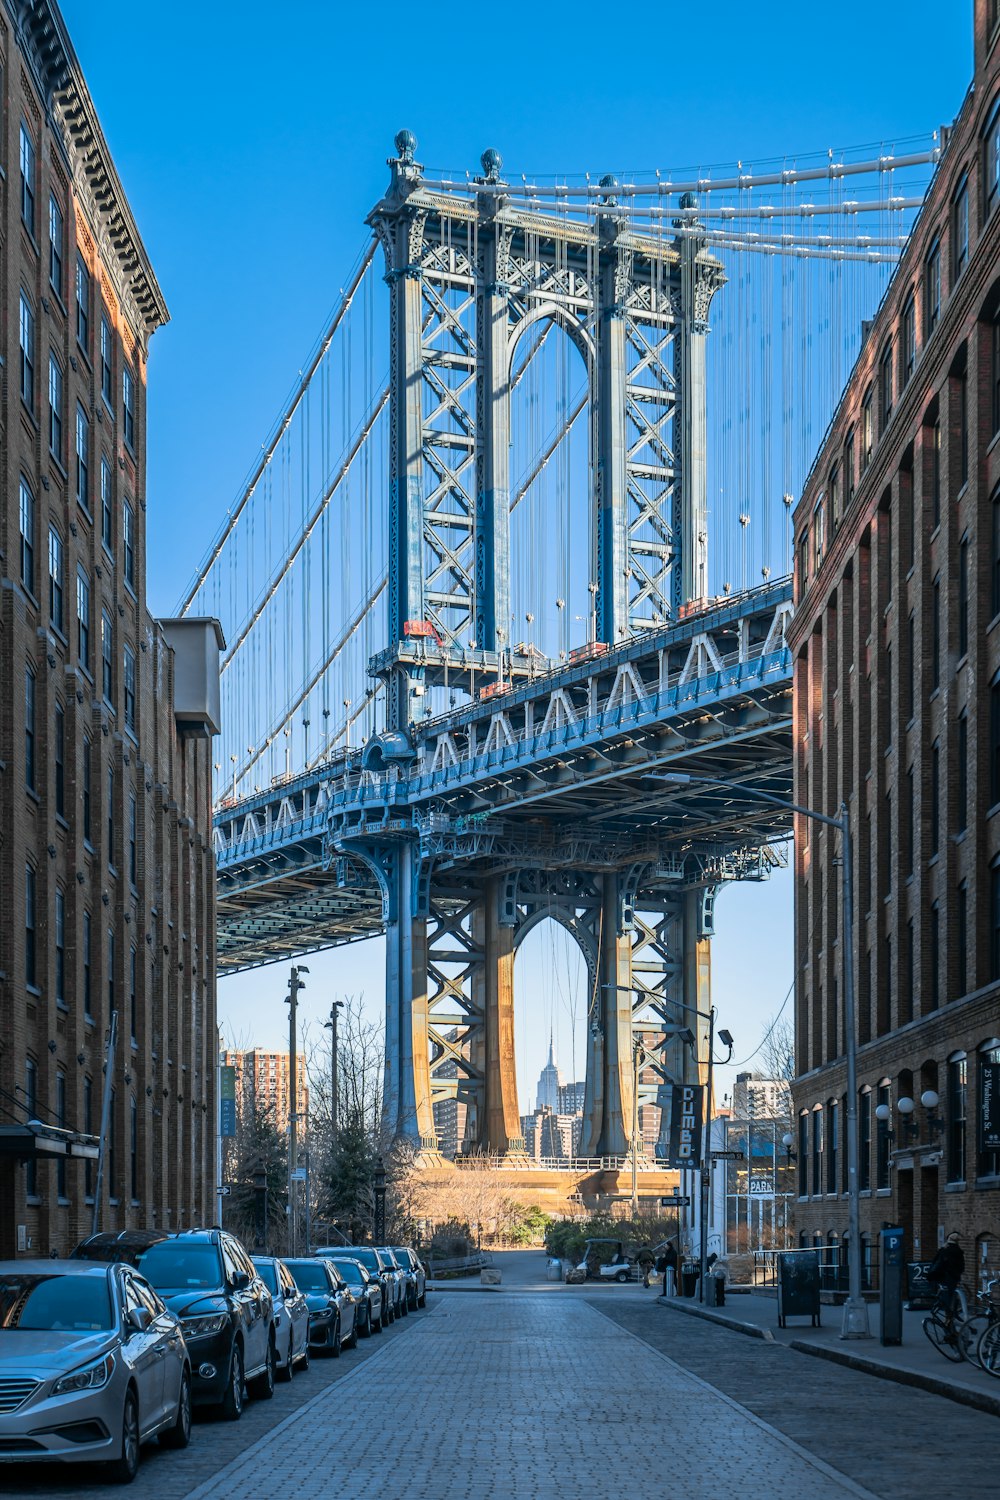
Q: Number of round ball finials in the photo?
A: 4